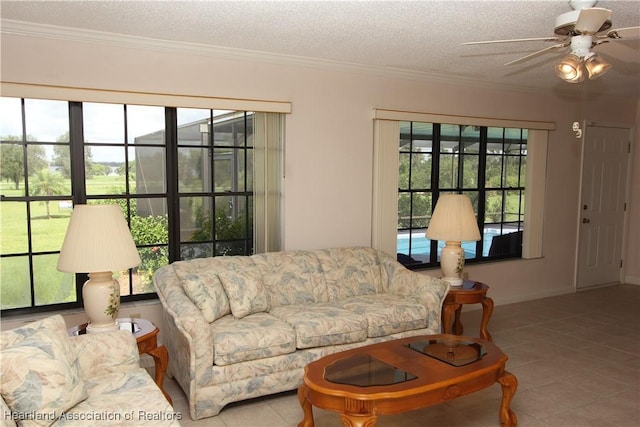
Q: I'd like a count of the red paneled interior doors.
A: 0